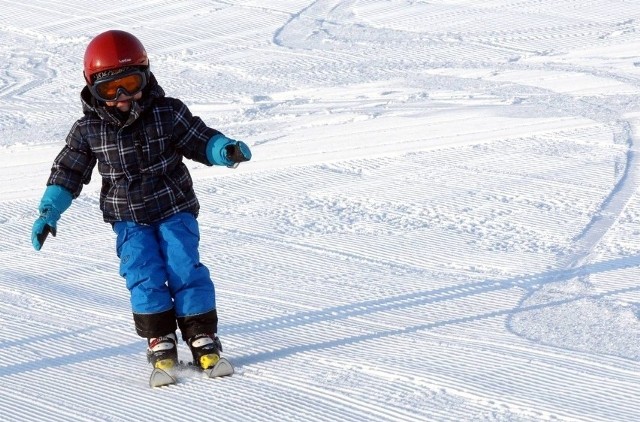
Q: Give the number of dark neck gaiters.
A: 1